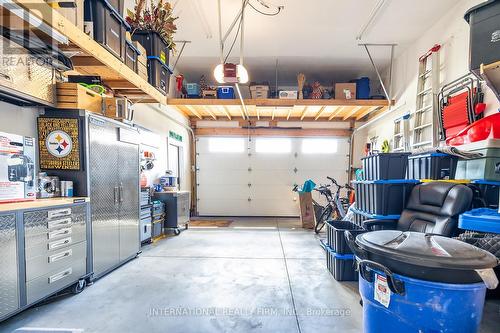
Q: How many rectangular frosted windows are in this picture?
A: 3